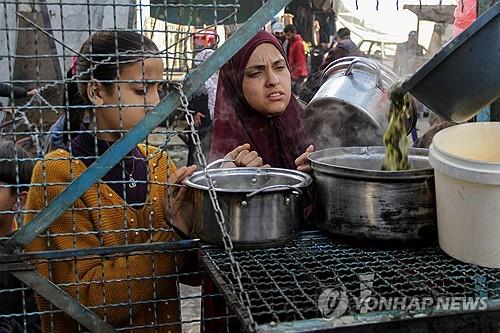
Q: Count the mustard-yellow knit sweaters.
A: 1